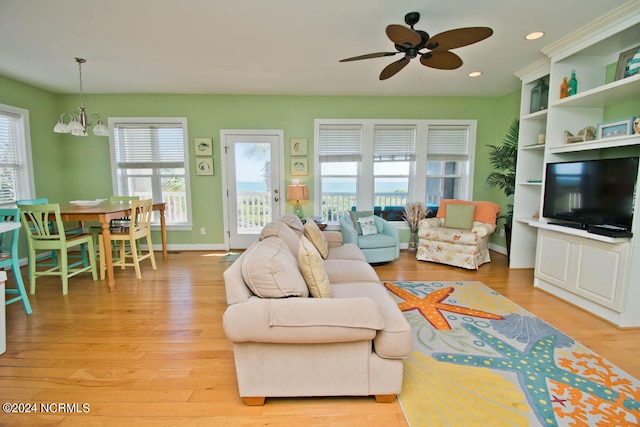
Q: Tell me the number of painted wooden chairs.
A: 5